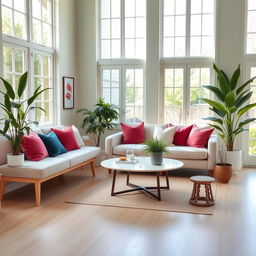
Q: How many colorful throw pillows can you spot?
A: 6